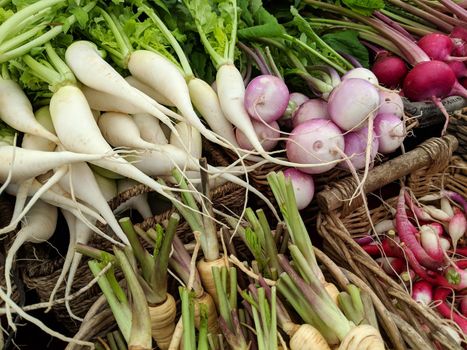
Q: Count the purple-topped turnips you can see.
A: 11